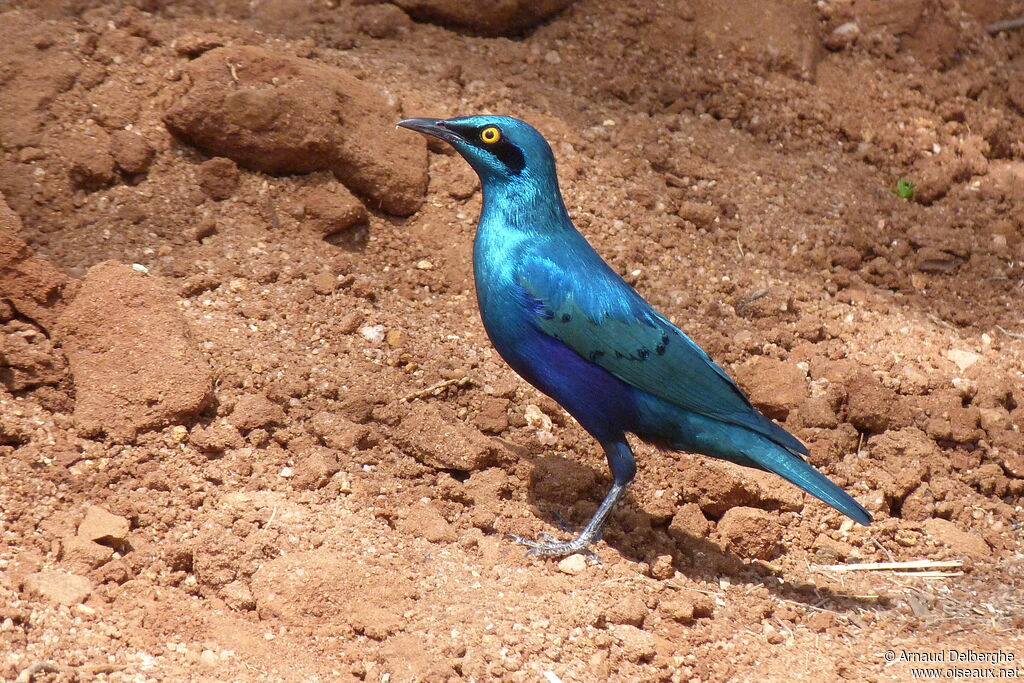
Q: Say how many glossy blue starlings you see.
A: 1